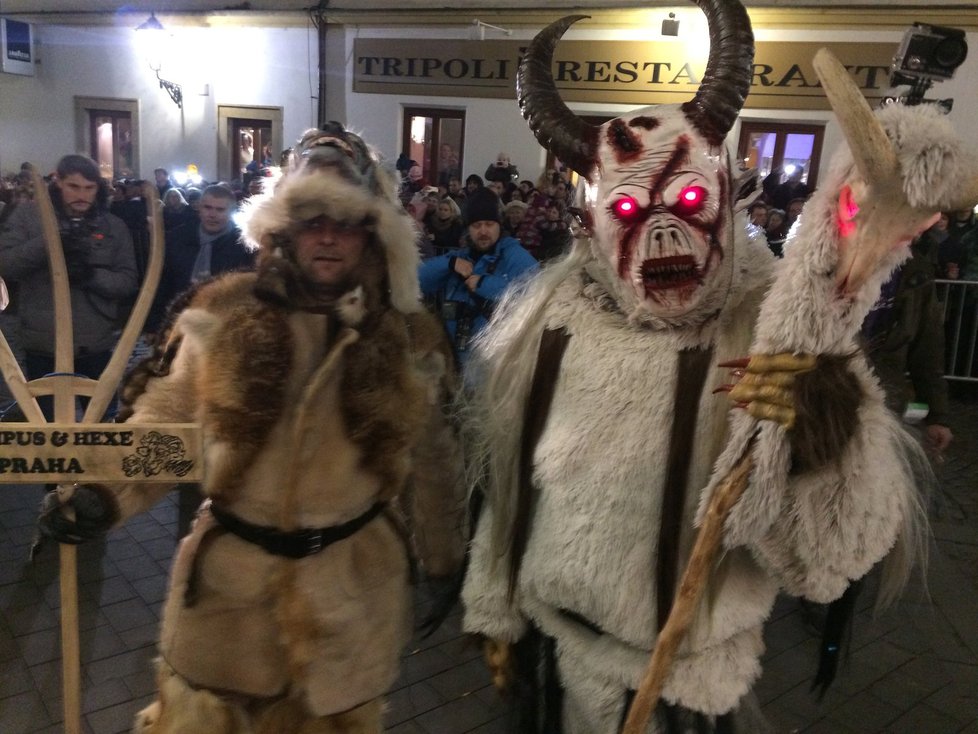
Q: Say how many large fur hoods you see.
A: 1